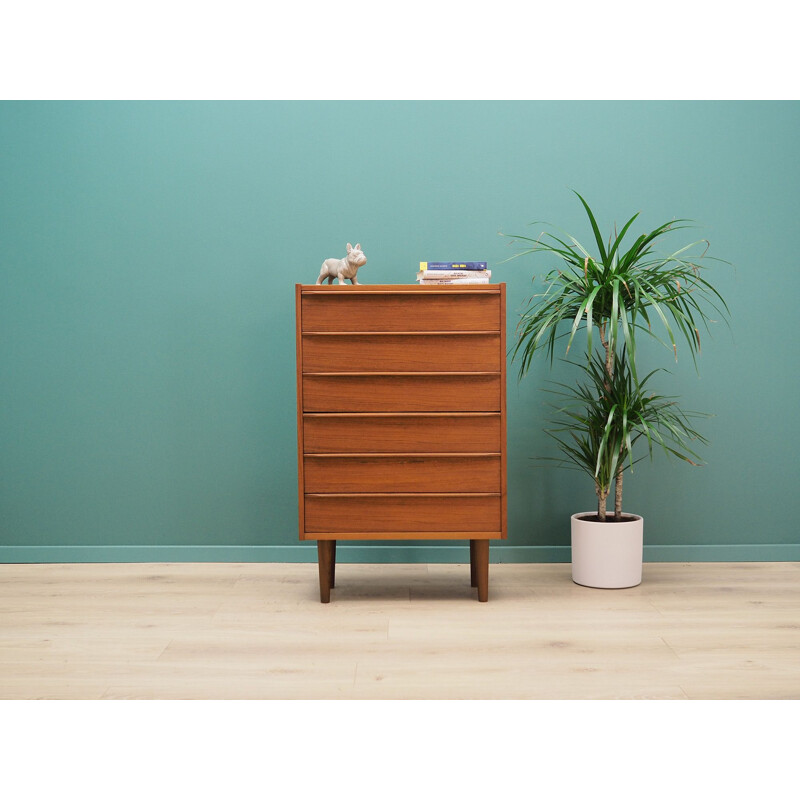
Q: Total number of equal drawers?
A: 6